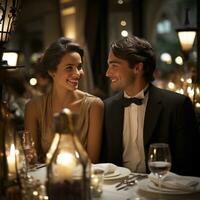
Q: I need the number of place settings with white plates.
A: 2